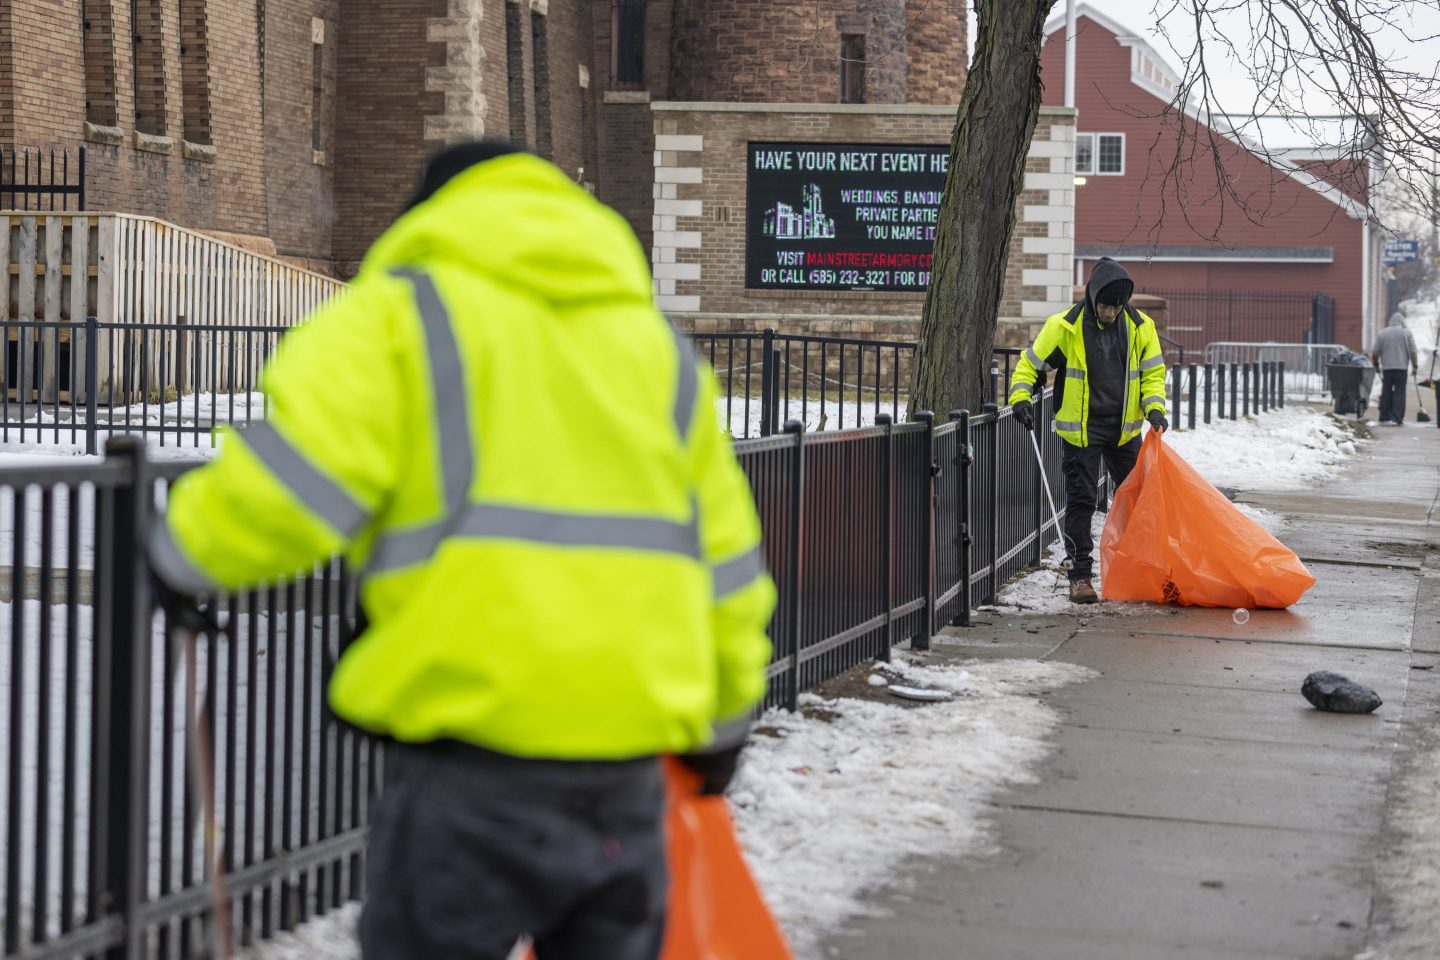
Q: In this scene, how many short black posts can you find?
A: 10